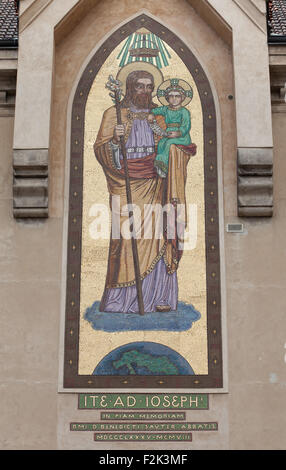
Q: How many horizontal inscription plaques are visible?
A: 4